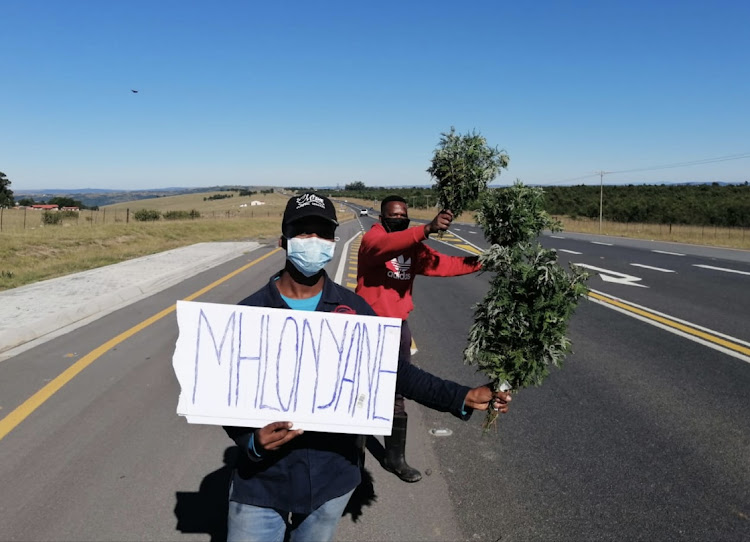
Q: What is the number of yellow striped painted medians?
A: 2